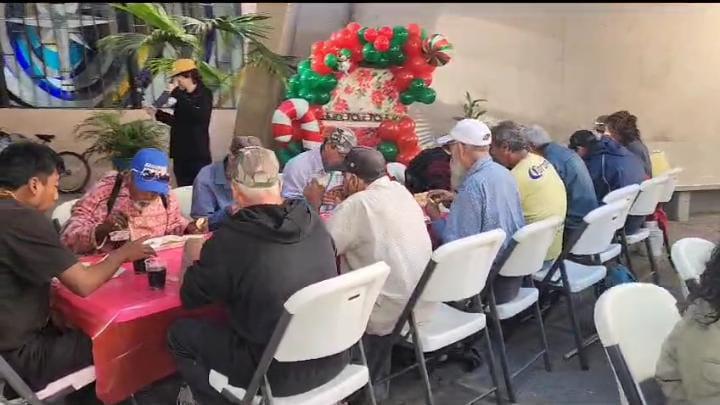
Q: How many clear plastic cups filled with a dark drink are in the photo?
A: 3